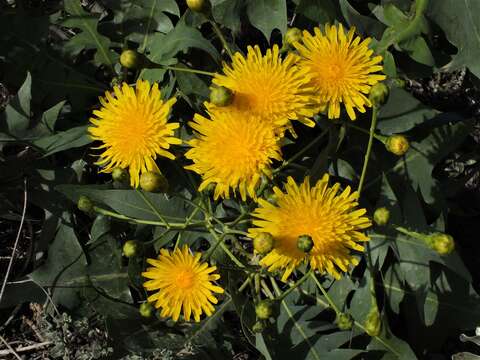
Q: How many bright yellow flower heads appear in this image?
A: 6